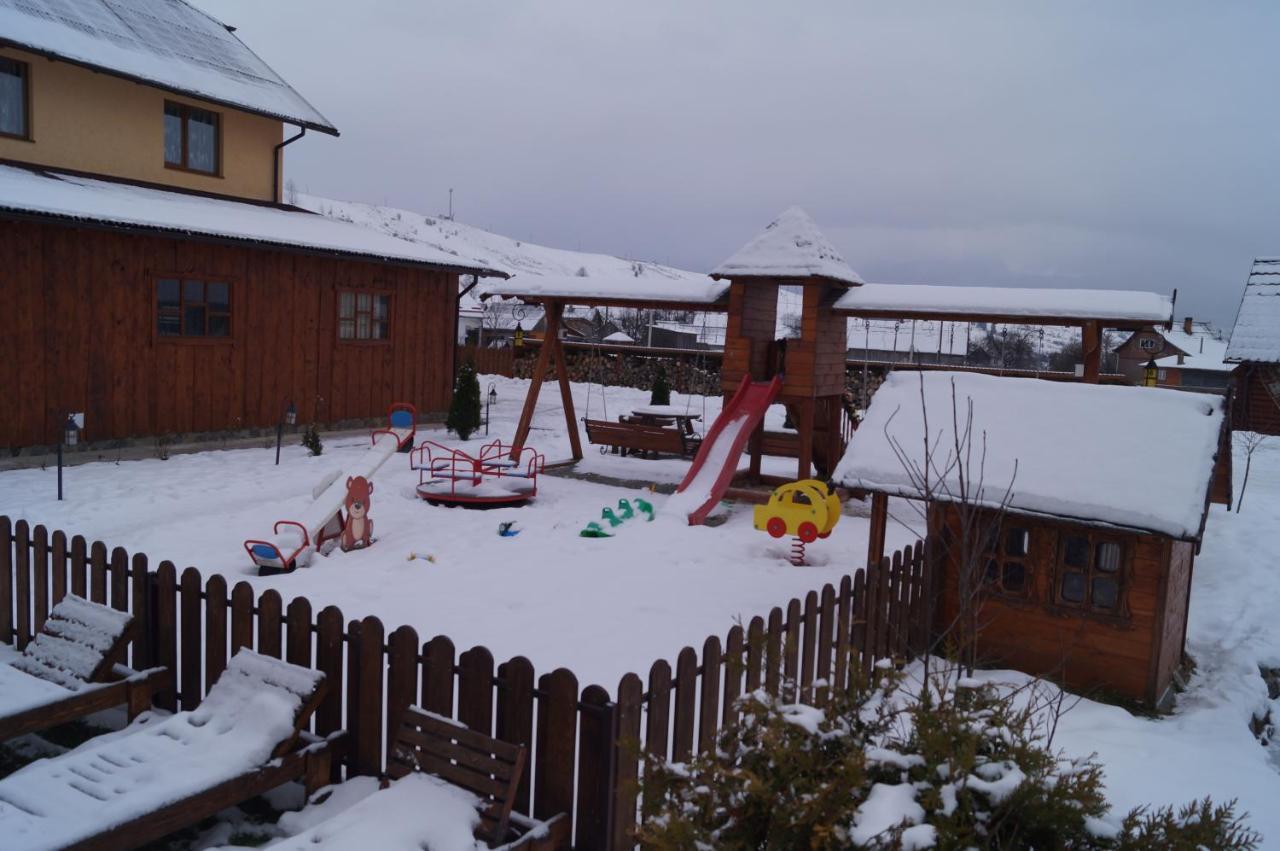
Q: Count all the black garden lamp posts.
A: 3